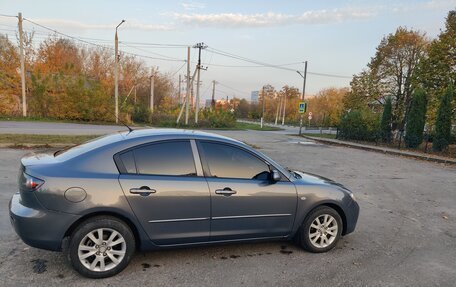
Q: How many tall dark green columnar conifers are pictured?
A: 3